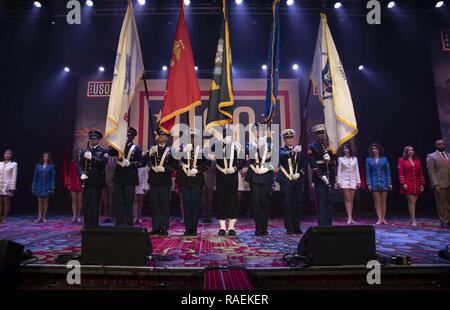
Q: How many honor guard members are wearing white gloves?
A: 8